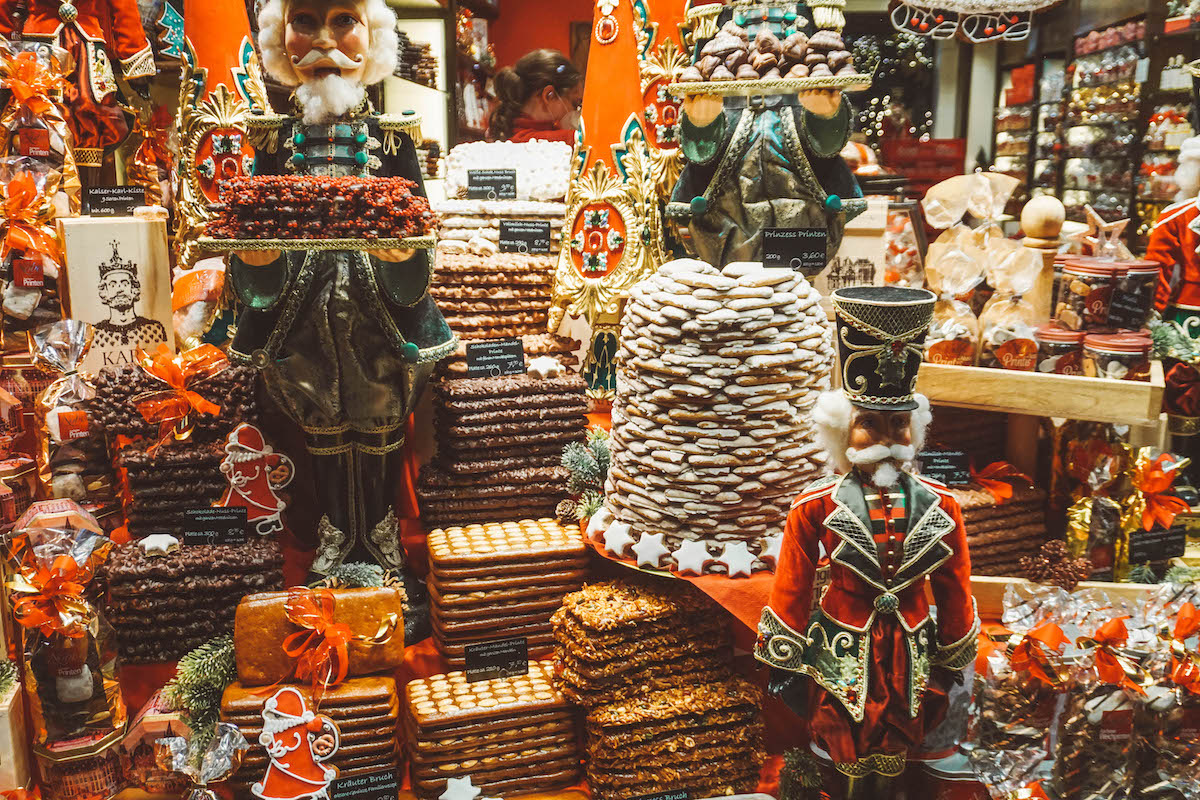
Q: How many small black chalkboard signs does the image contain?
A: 12